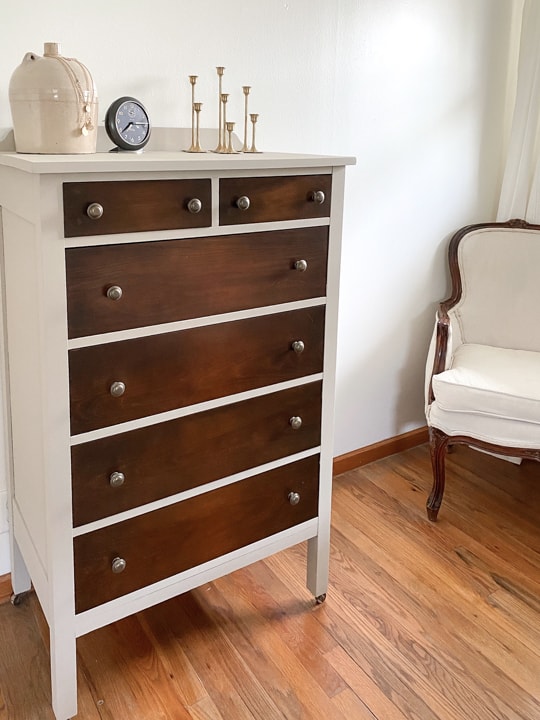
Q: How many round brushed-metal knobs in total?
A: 12